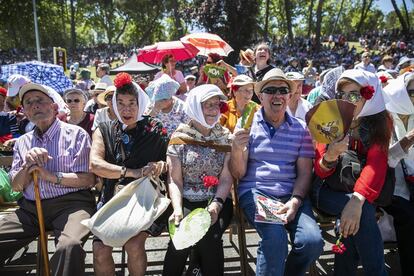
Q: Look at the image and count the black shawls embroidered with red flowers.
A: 1